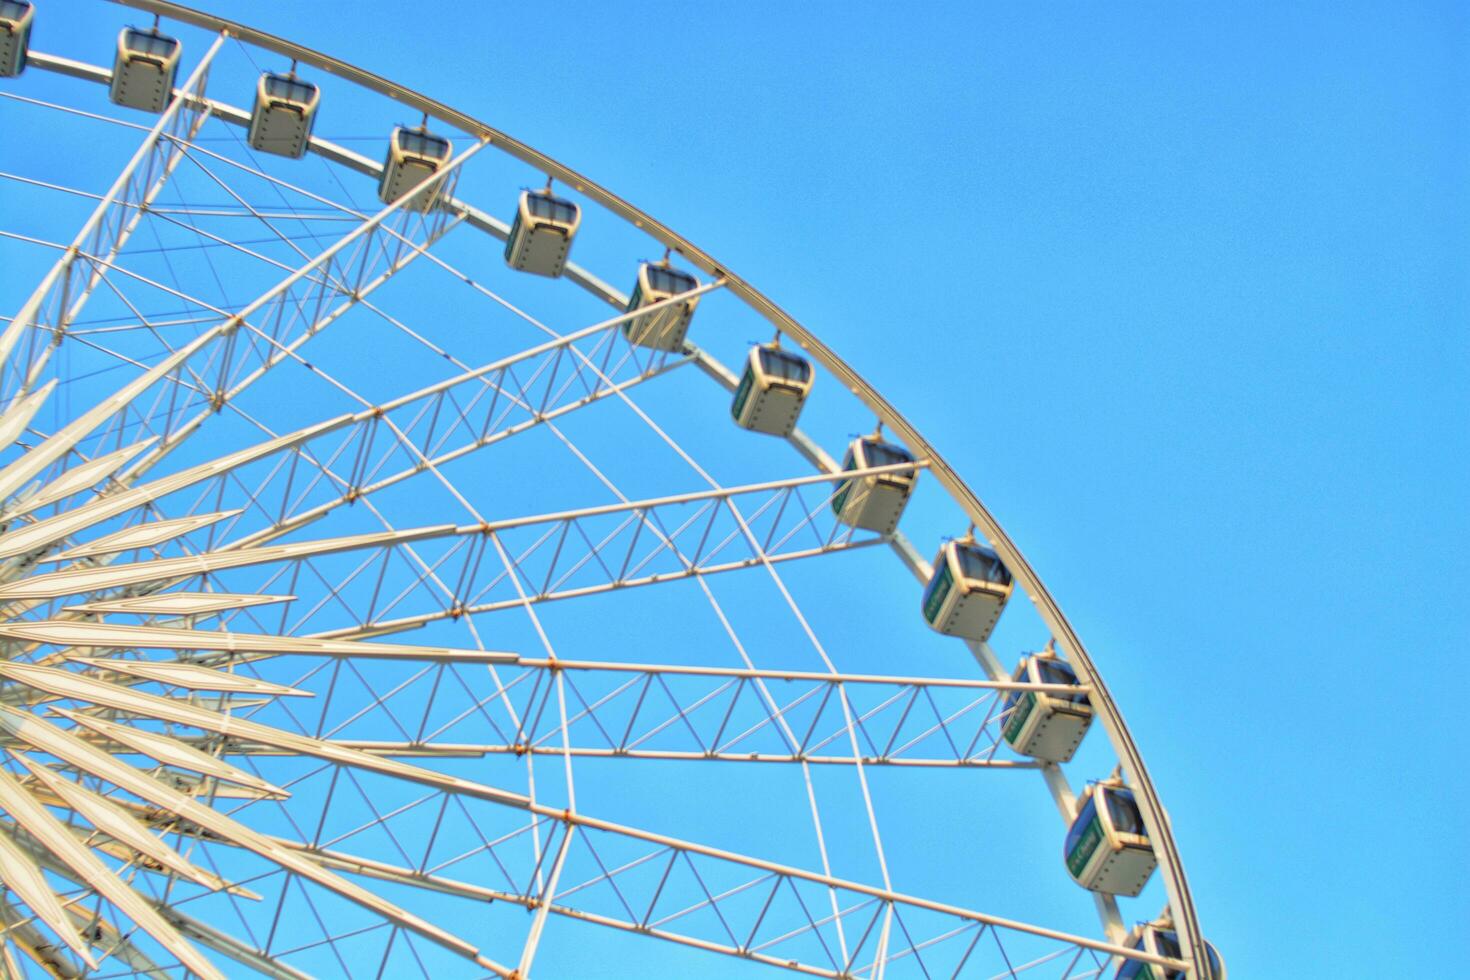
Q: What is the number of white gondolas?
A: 12